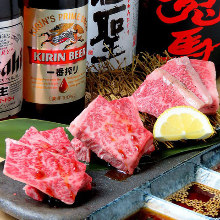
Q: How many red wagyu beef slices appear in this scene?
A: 8